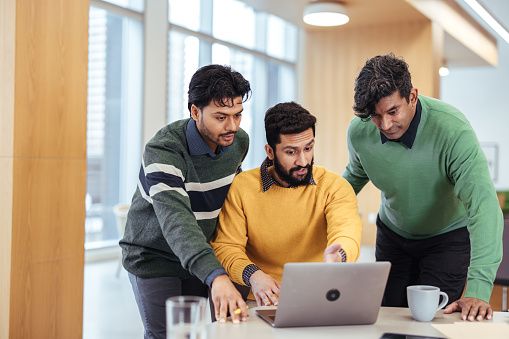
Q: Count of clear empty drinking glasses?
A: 1